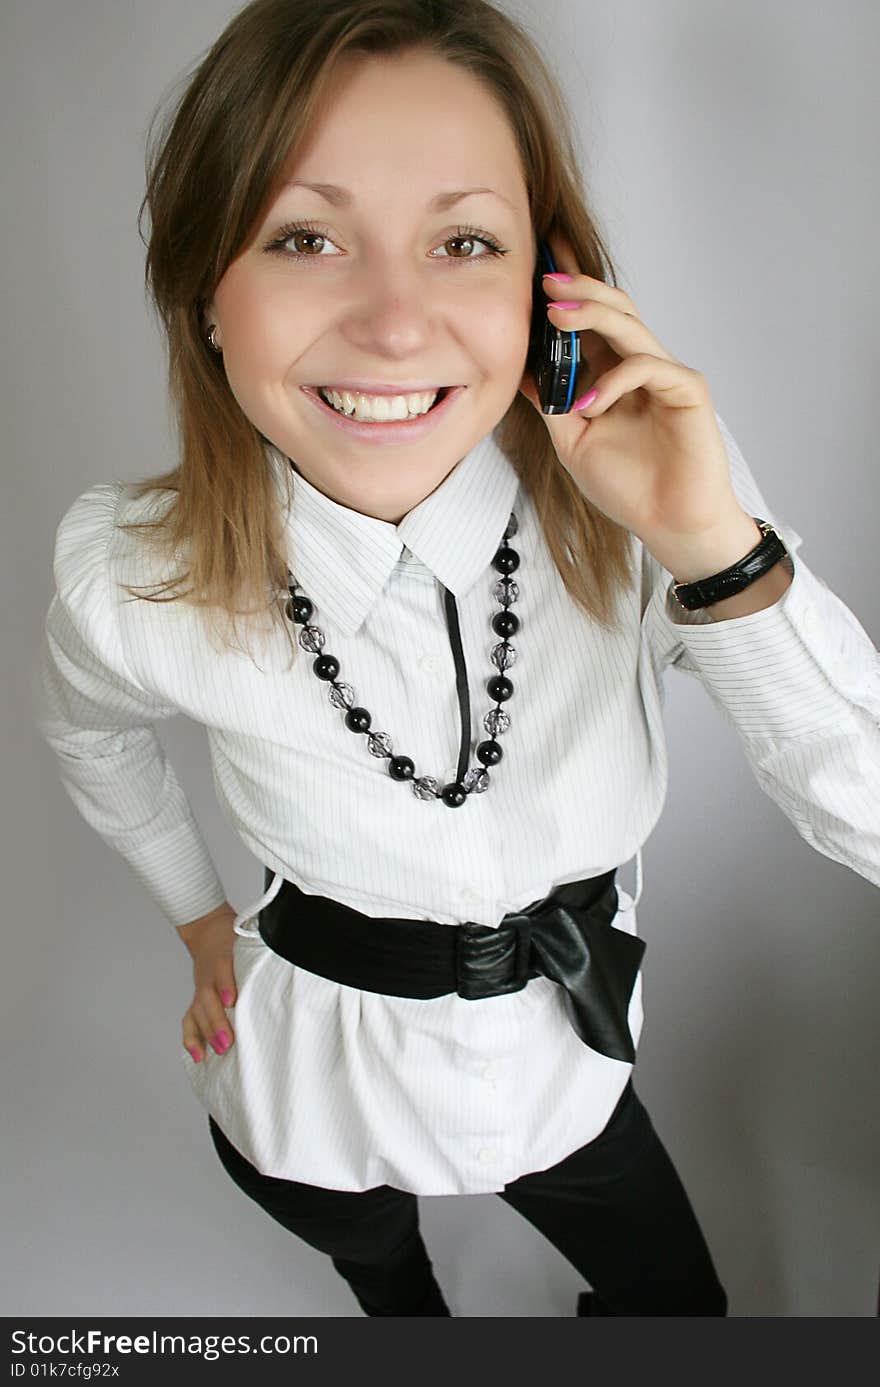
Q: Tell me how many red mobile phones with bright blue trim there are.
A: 0